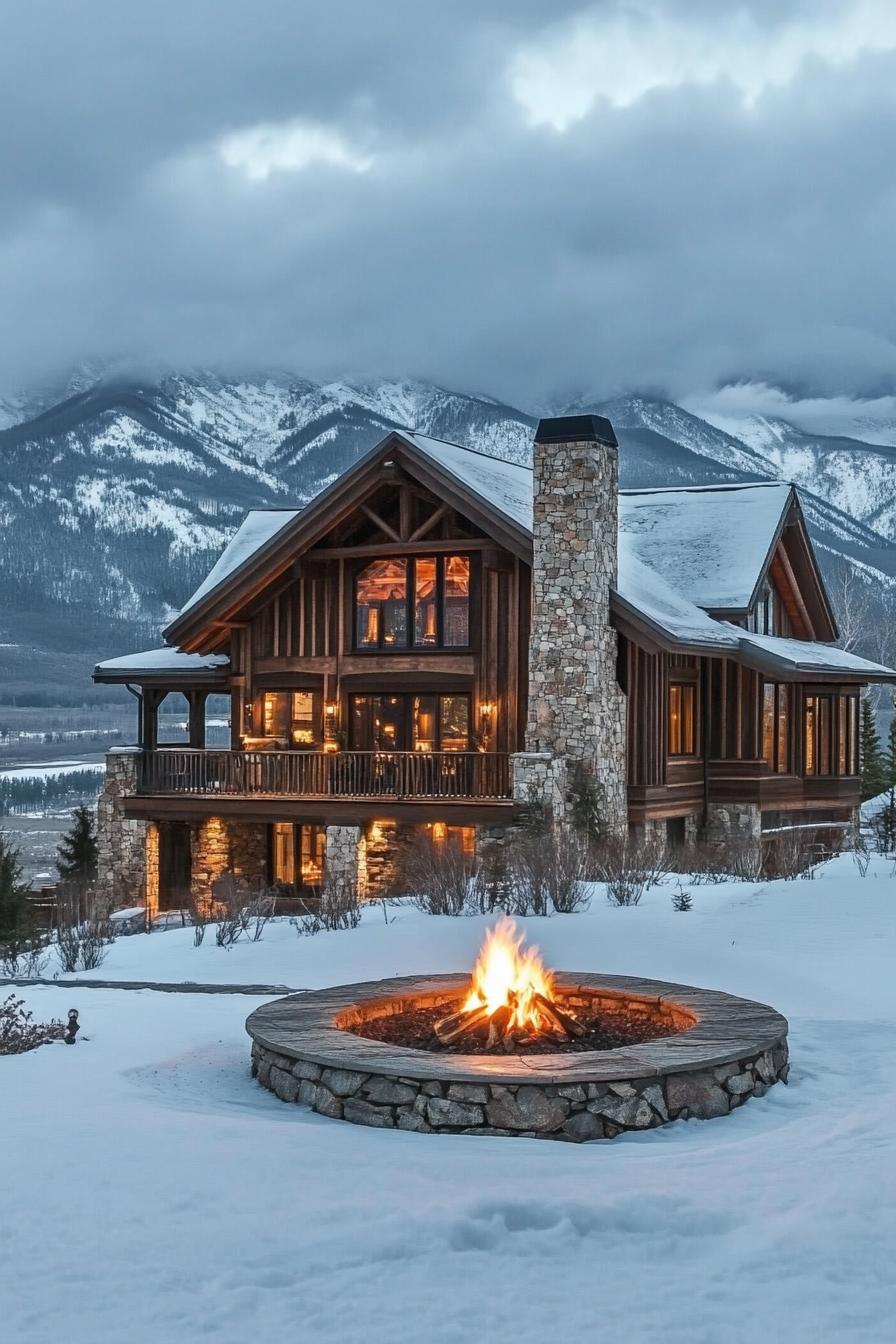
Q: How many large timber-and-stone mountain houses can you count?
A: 1